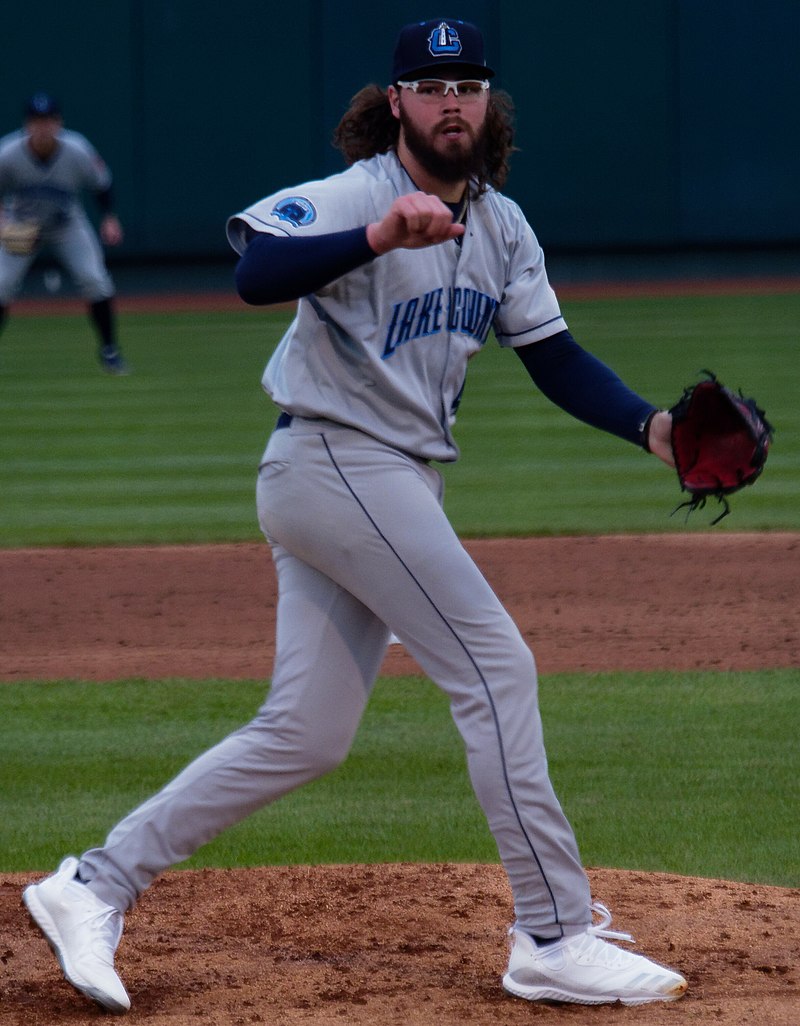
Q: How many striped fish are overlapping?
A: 0